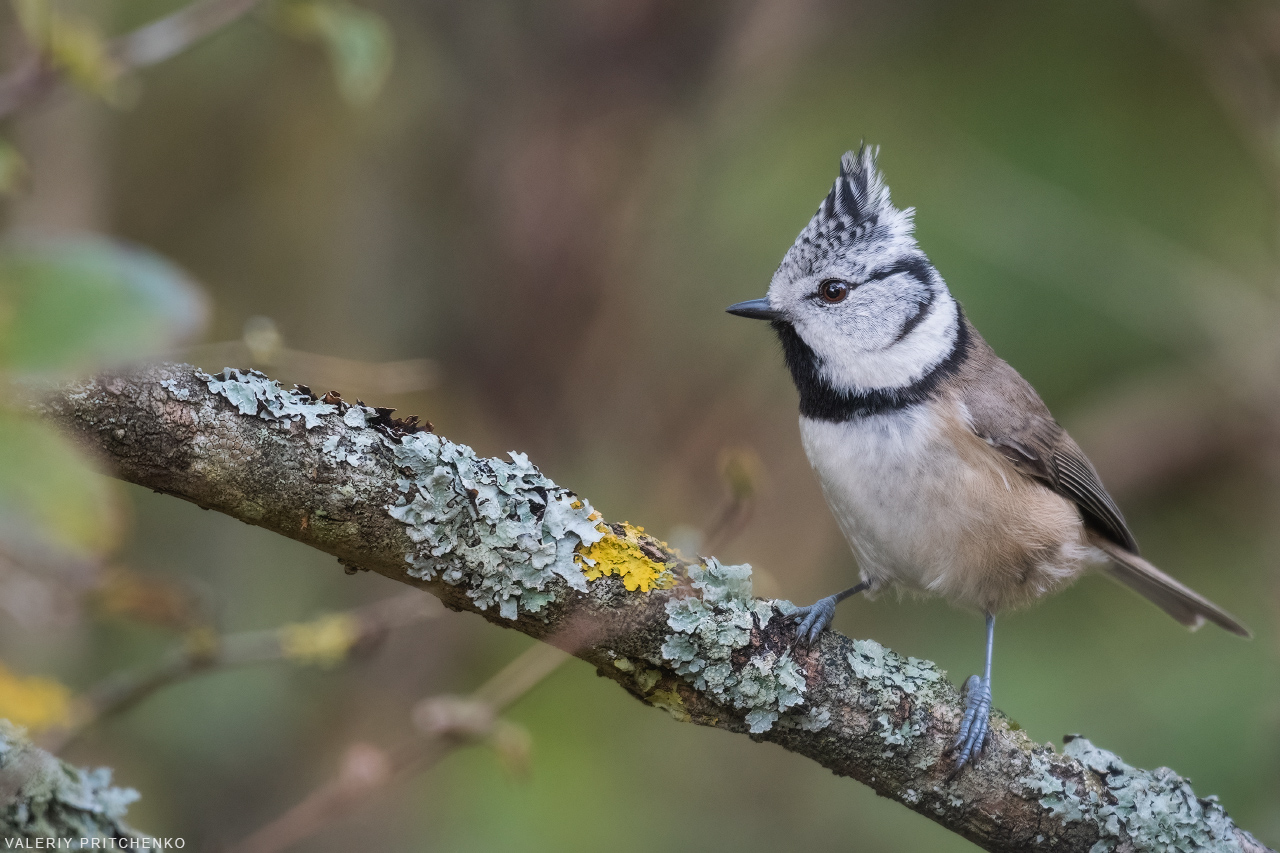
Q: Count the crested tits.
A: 1